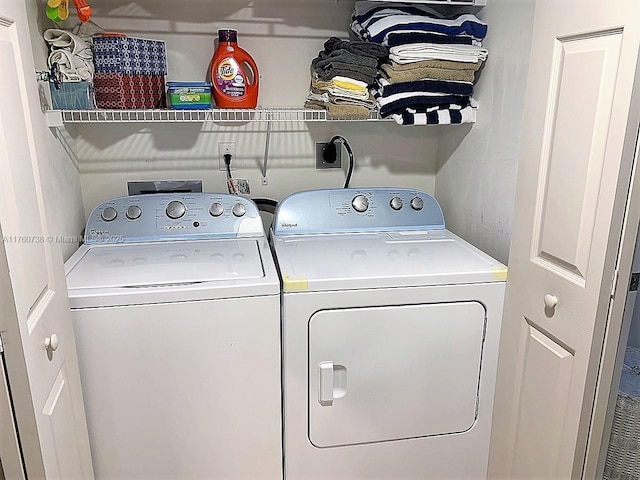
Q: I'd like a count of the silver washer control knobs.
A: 5